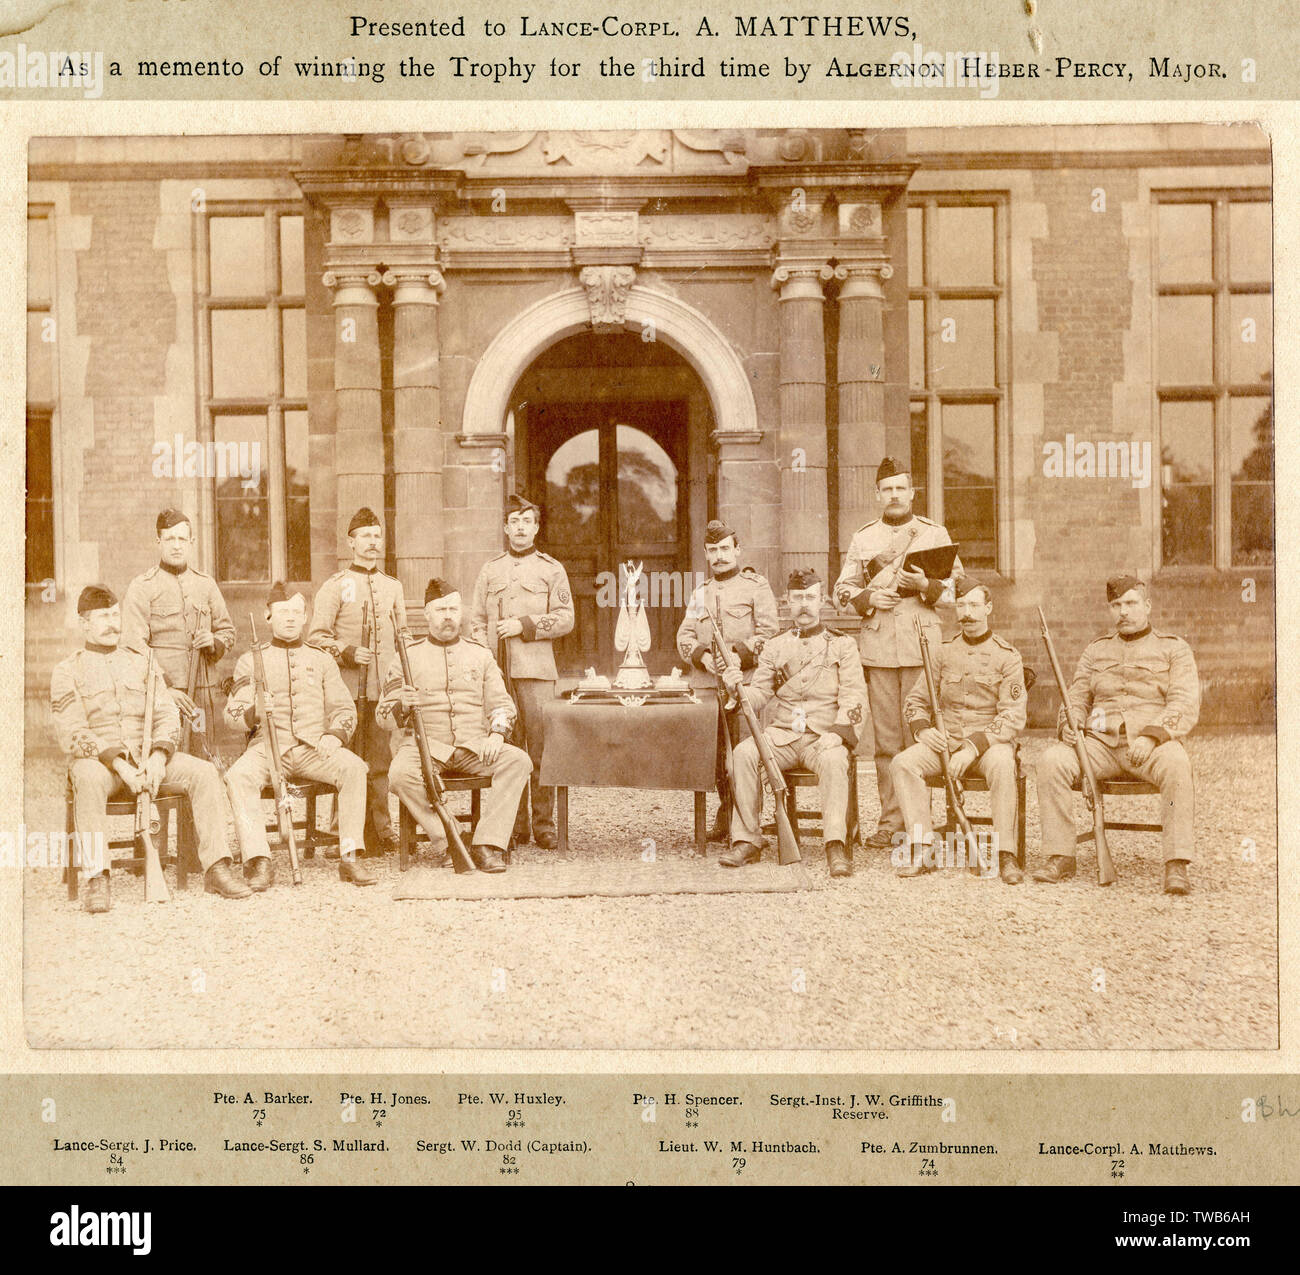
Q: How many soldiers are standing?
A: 5